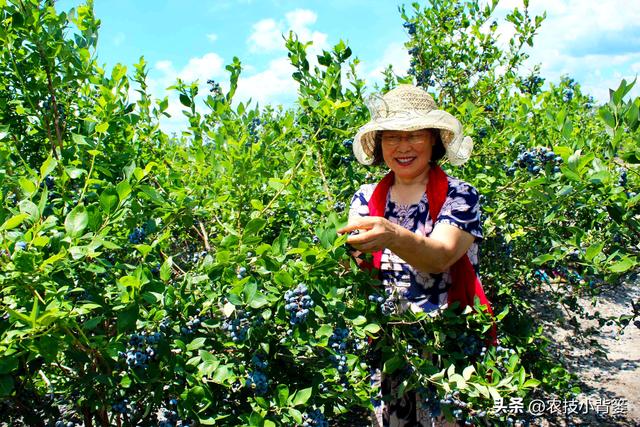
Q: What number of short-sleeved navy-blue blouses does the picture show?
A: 1